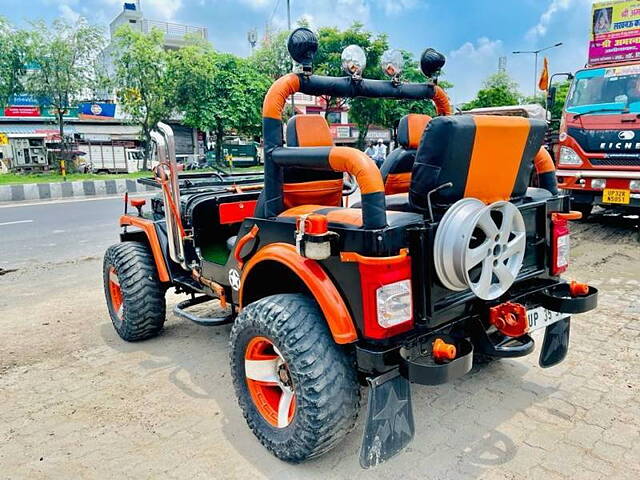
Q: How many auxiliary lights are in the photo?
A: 4